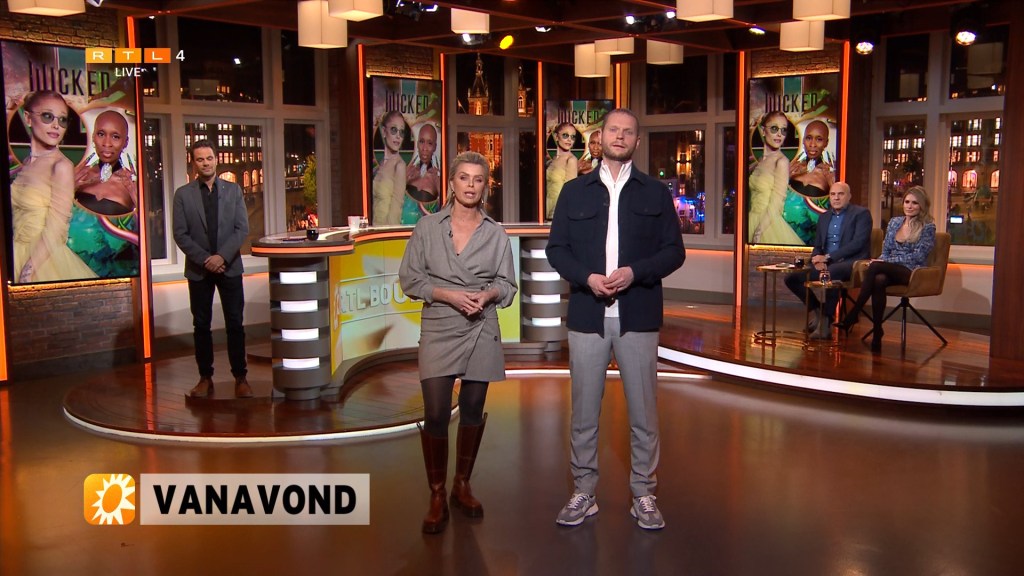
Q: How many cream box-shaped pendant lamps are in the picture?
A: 10